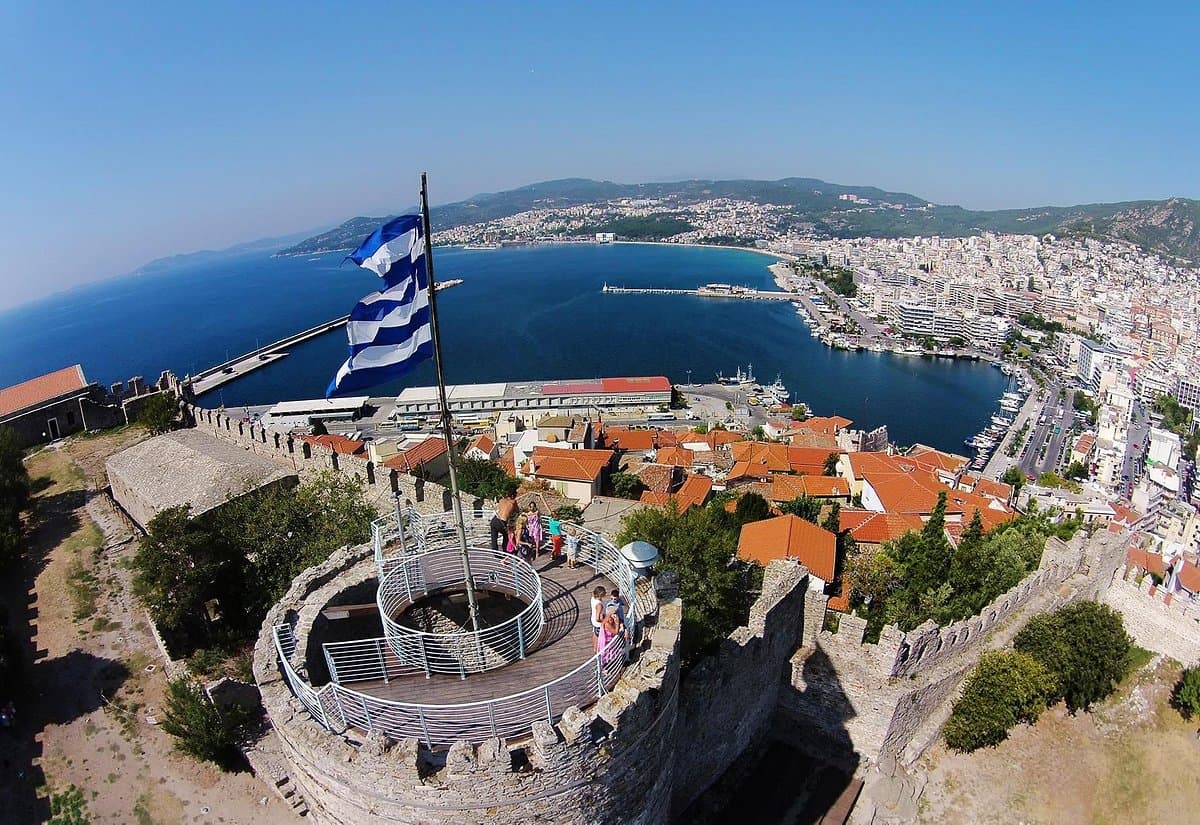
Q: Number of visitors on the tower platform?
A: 9